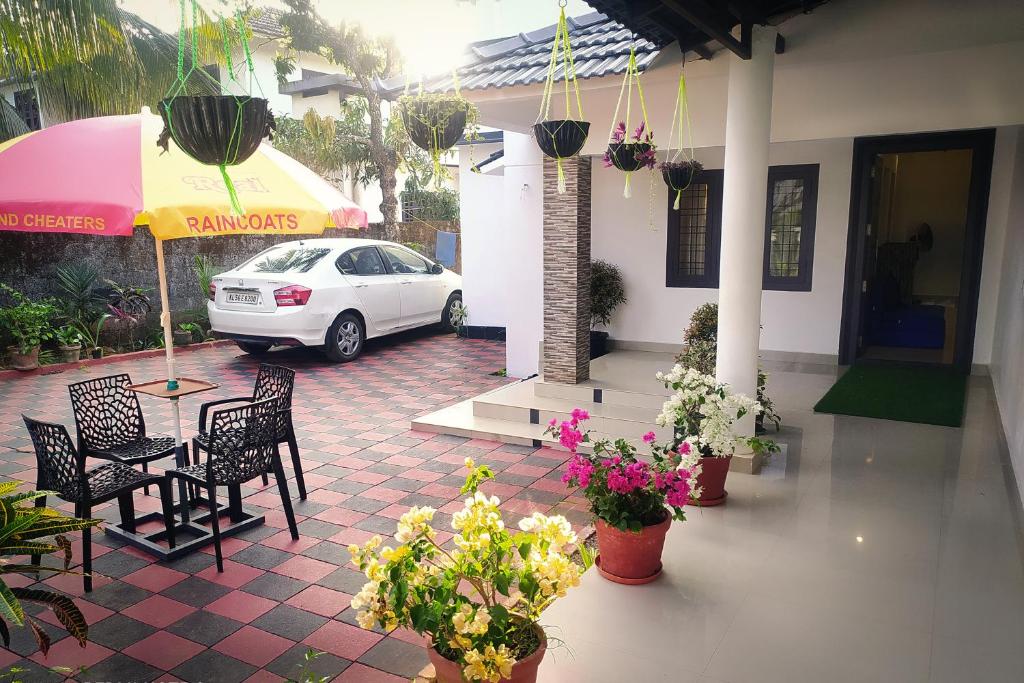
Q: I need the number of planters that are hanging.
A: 5